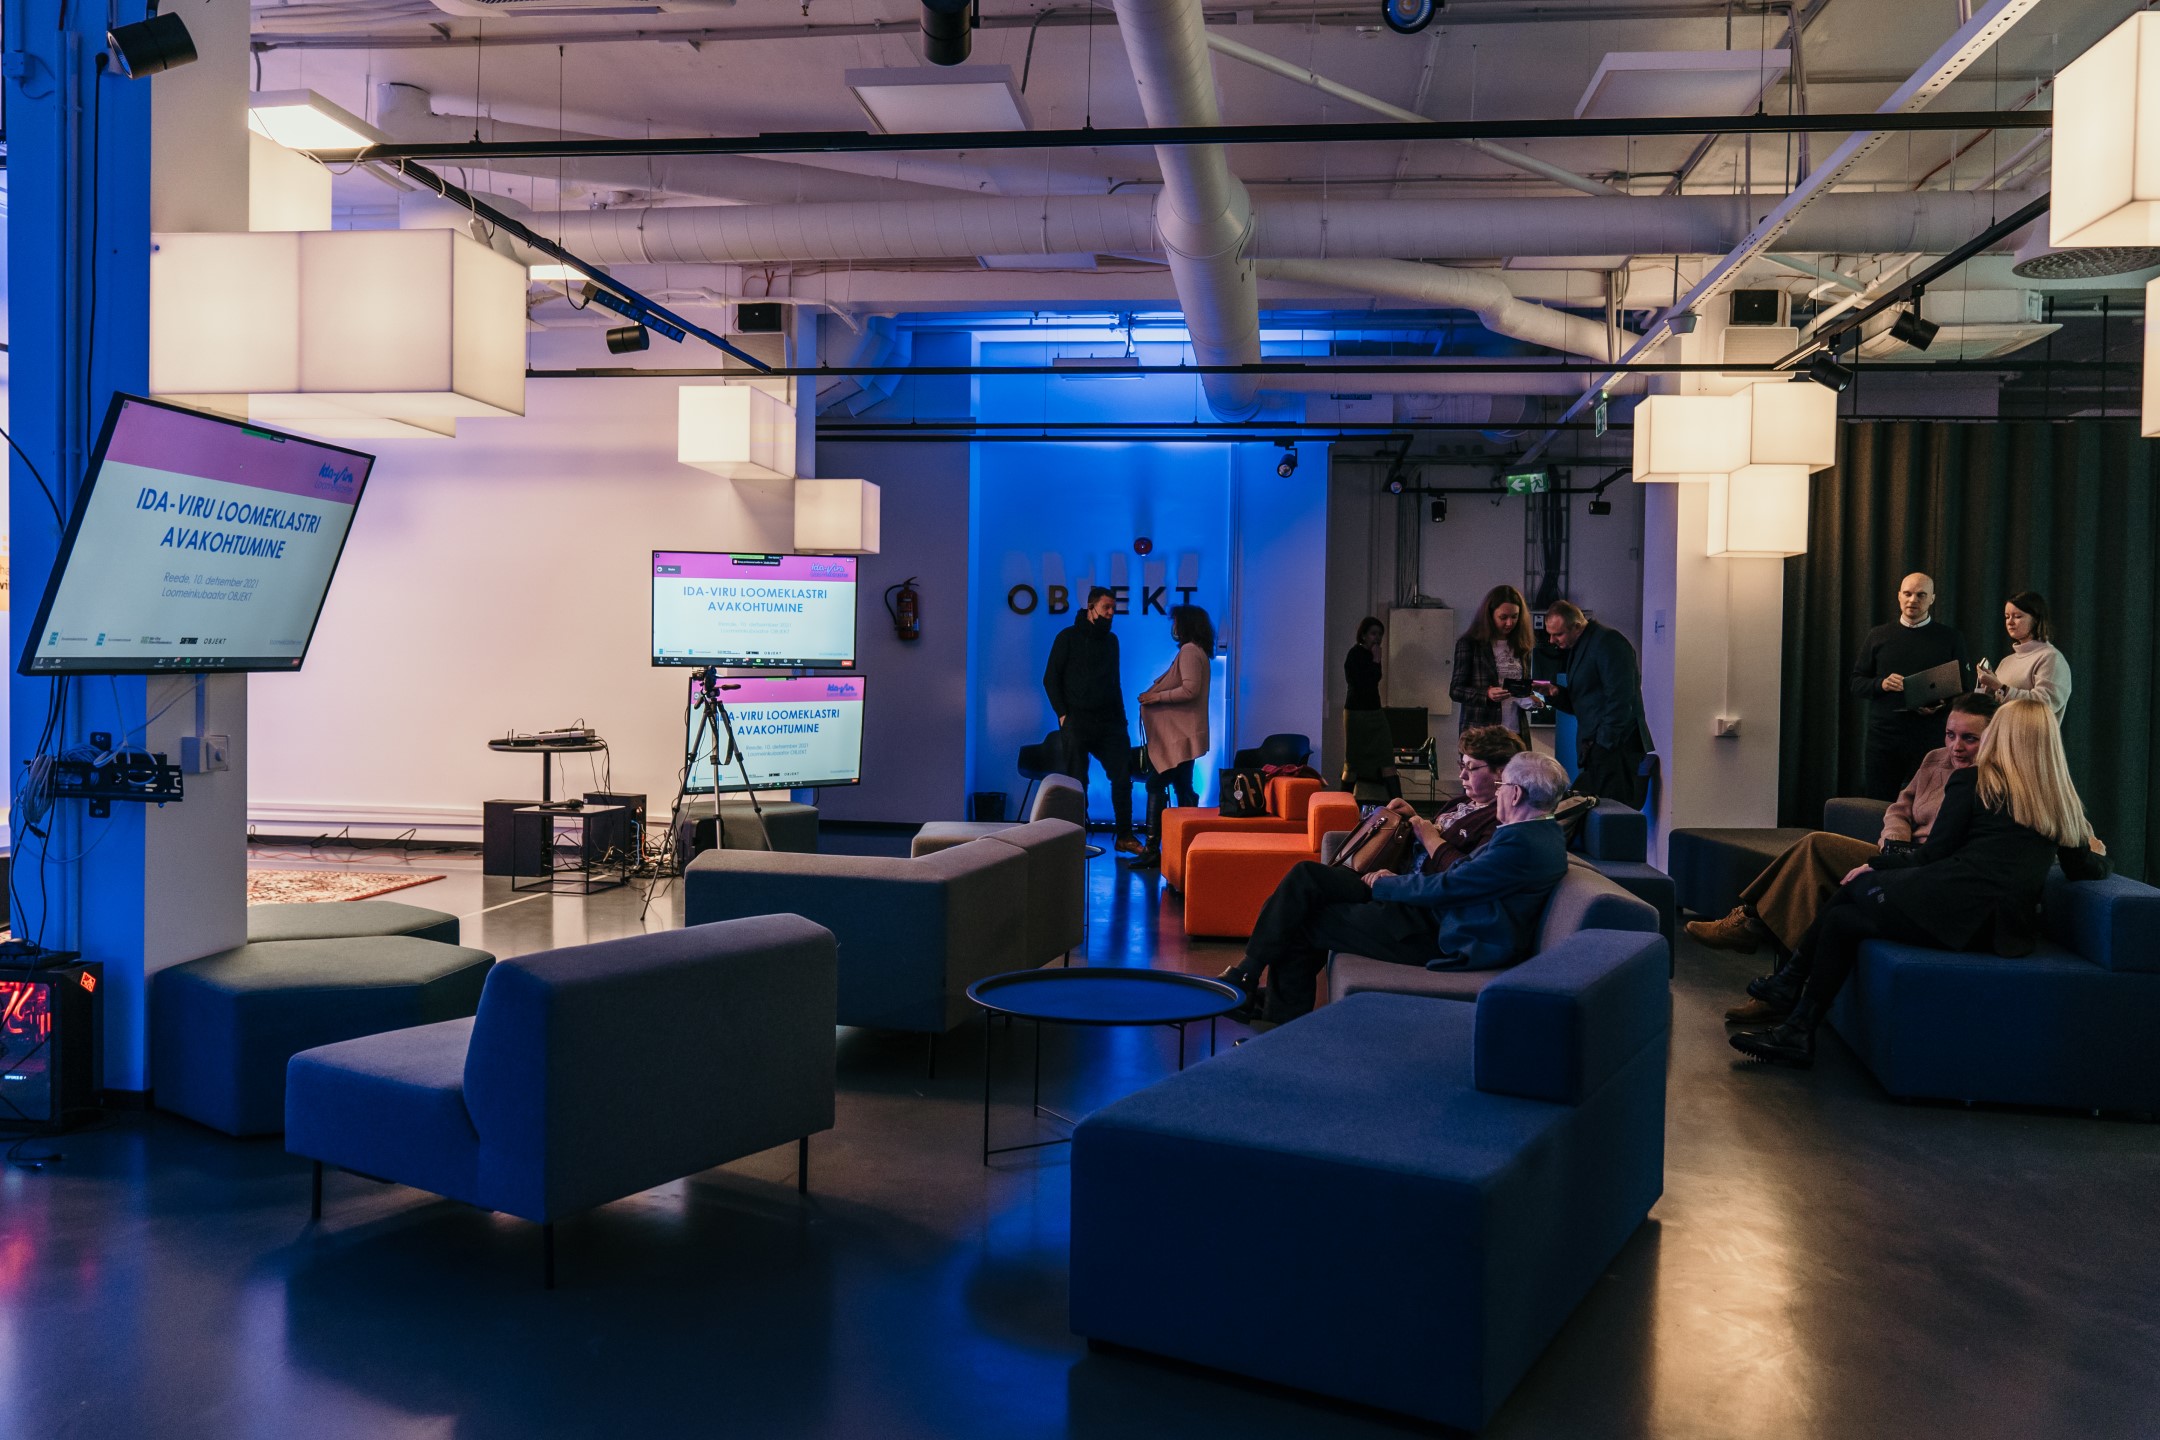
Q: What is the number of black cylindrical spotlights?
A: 10